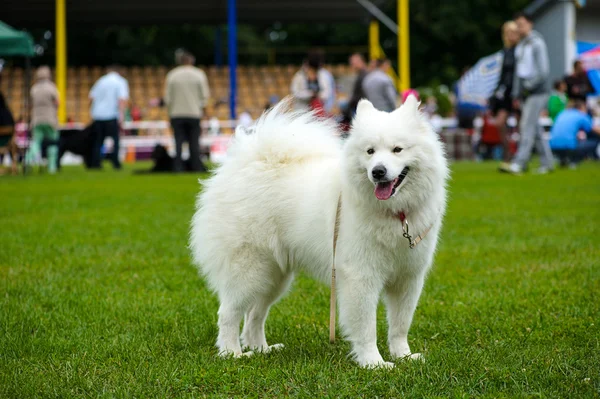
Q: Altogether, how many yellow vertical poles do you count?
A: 3